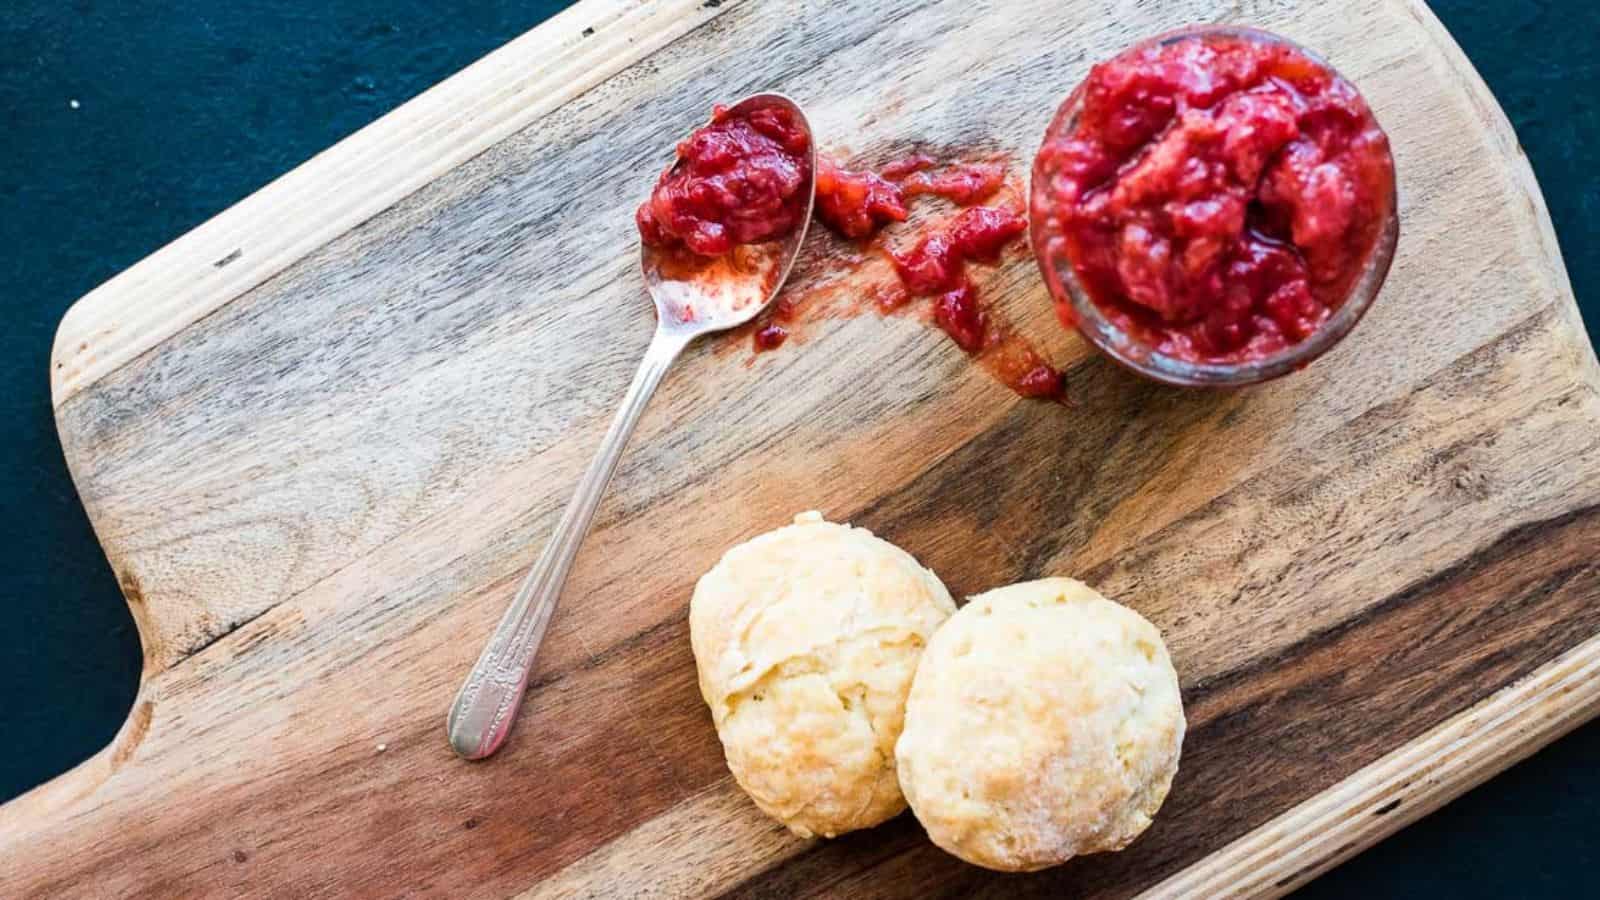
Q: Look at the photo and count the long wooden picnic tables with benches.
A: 0